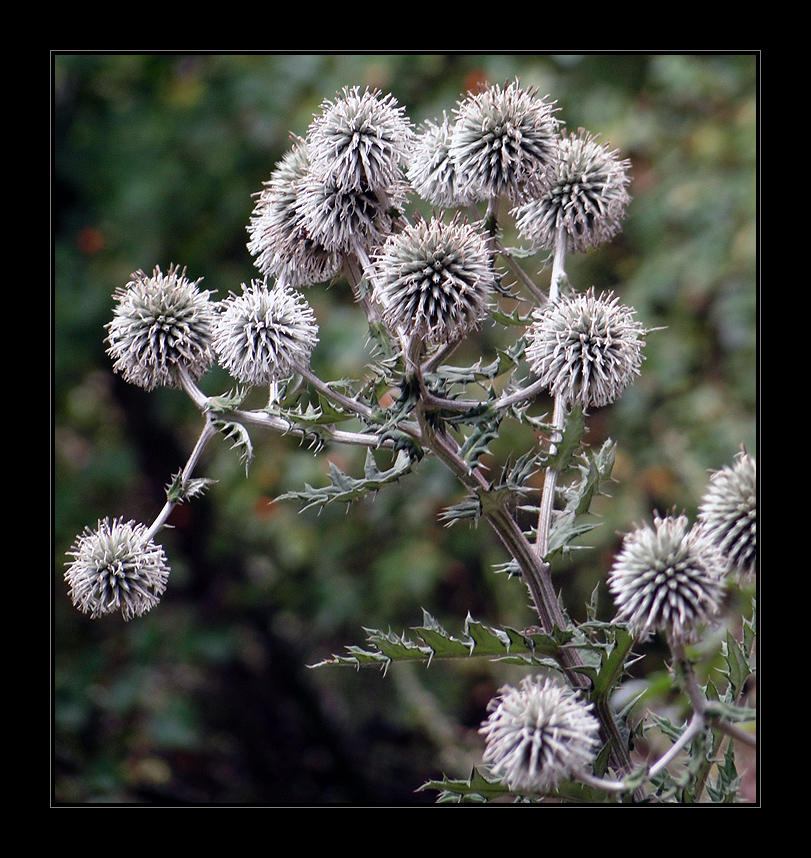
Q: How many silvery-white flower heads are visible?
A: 14